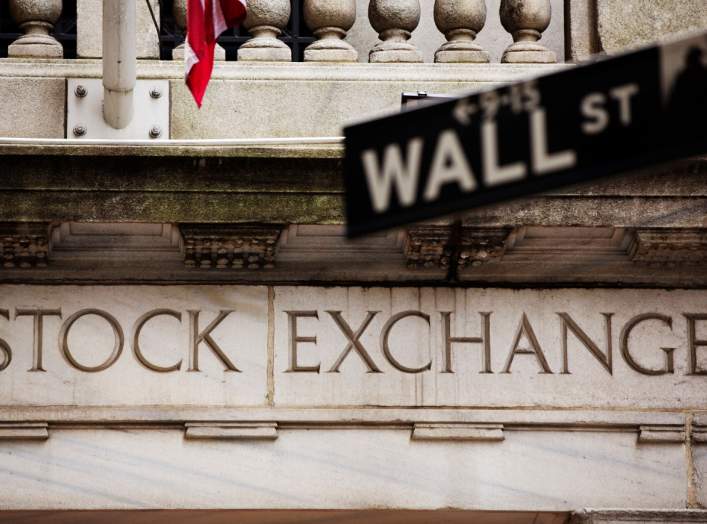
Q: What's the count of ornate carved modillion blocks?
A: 4